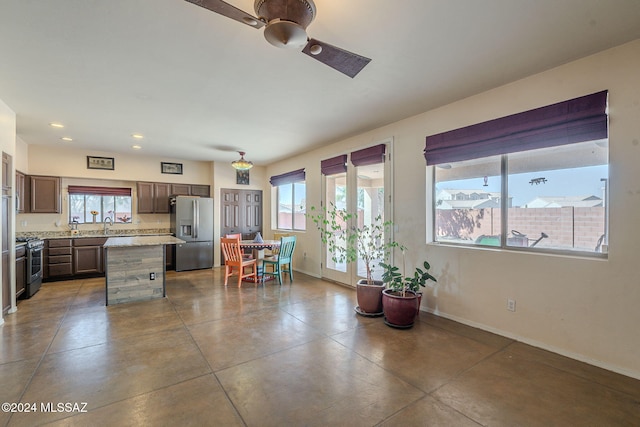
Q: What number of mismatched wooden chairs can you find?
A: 4